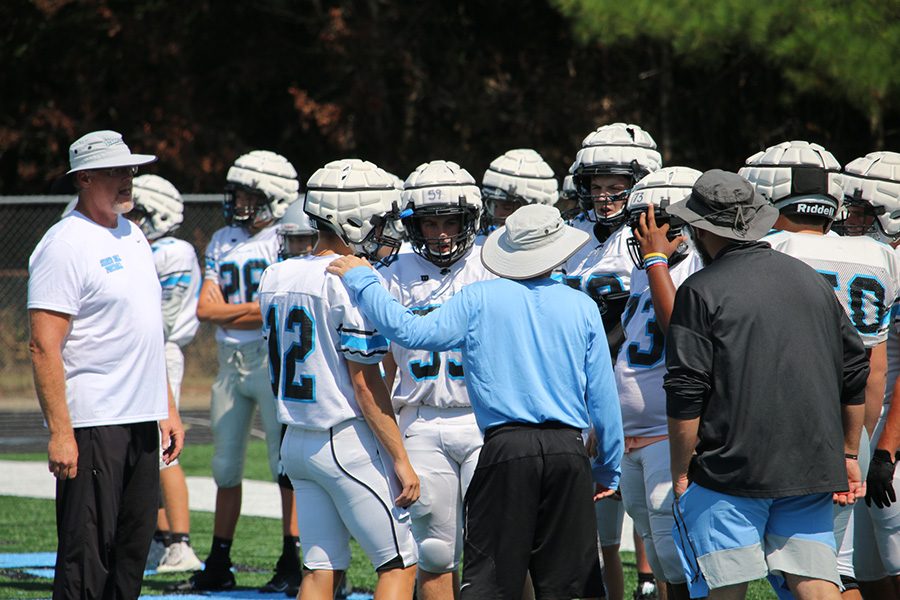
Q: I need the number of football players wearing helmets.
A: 12